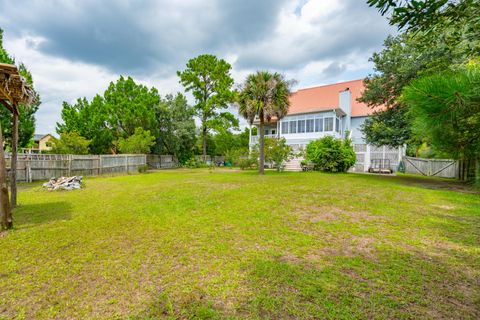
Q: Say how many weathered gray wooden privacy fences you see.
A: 2